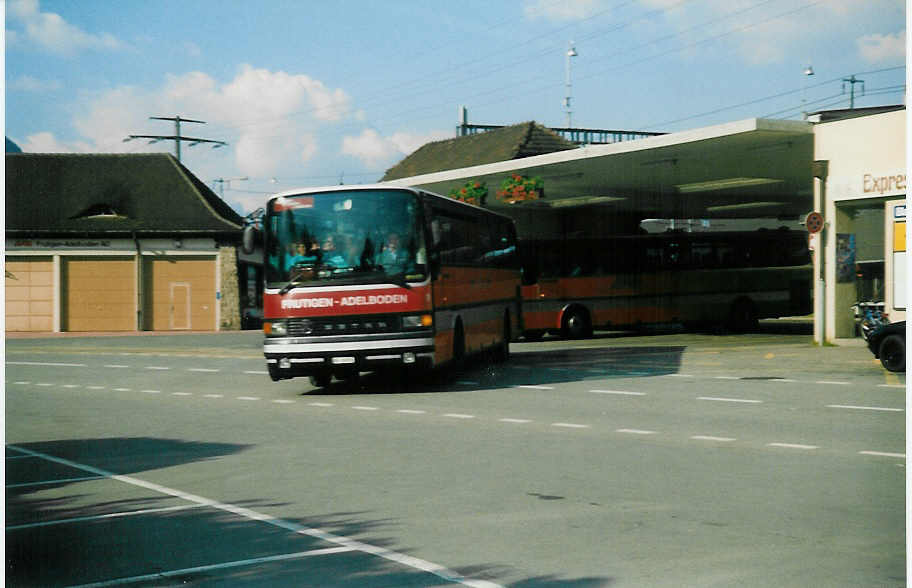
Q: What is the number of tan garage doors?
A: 3